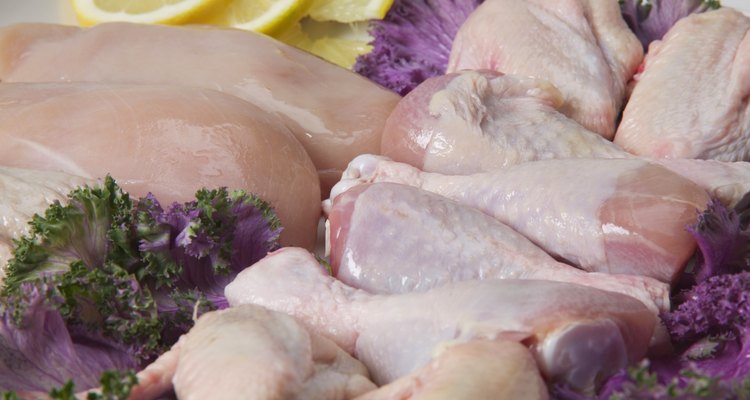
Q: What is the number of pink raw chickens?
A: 11